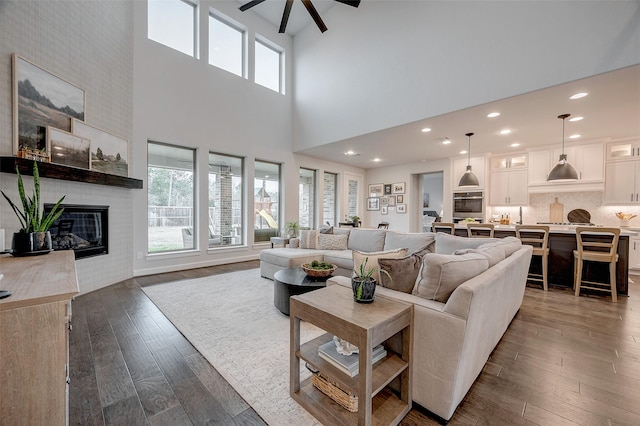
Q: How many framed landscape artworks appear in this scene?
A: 3